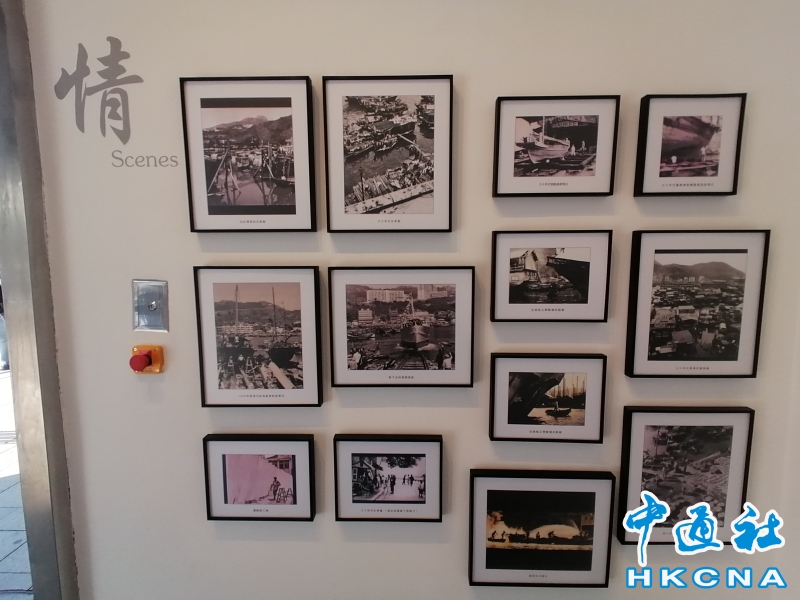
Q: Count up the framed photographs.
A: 13